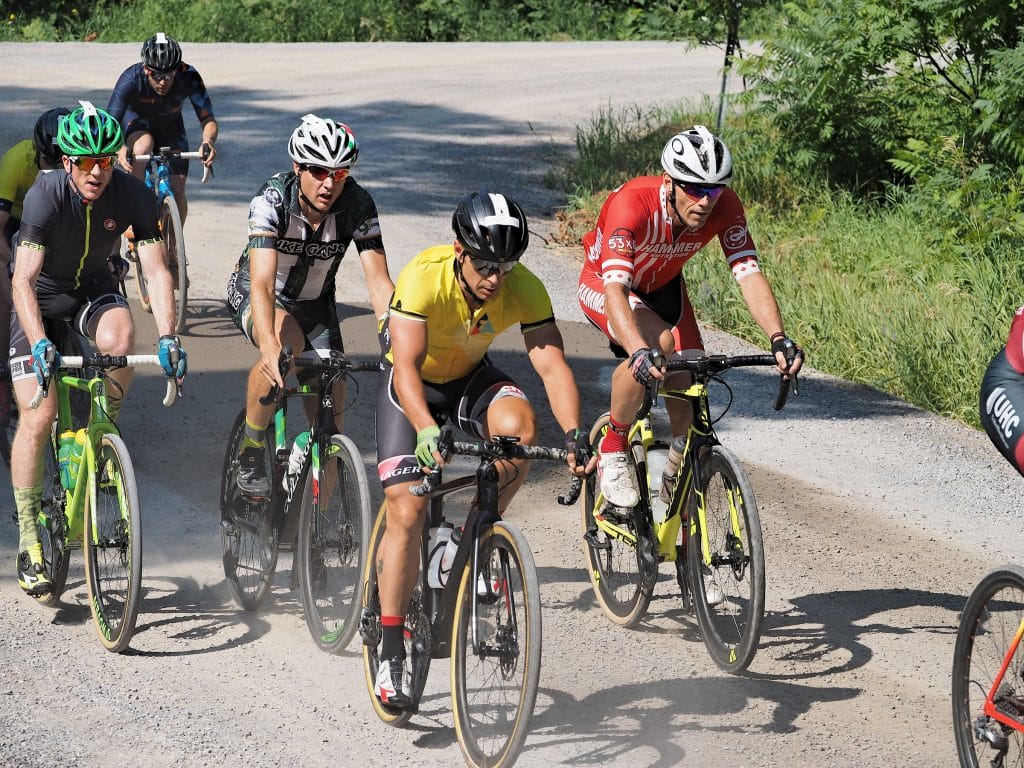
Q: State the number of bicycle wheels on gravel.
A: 11